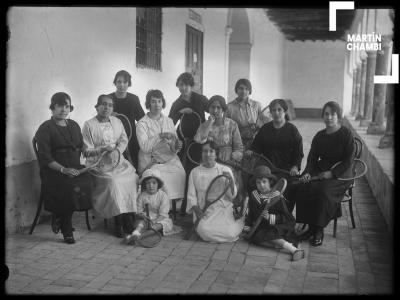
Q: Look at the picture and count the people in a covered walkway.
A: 12